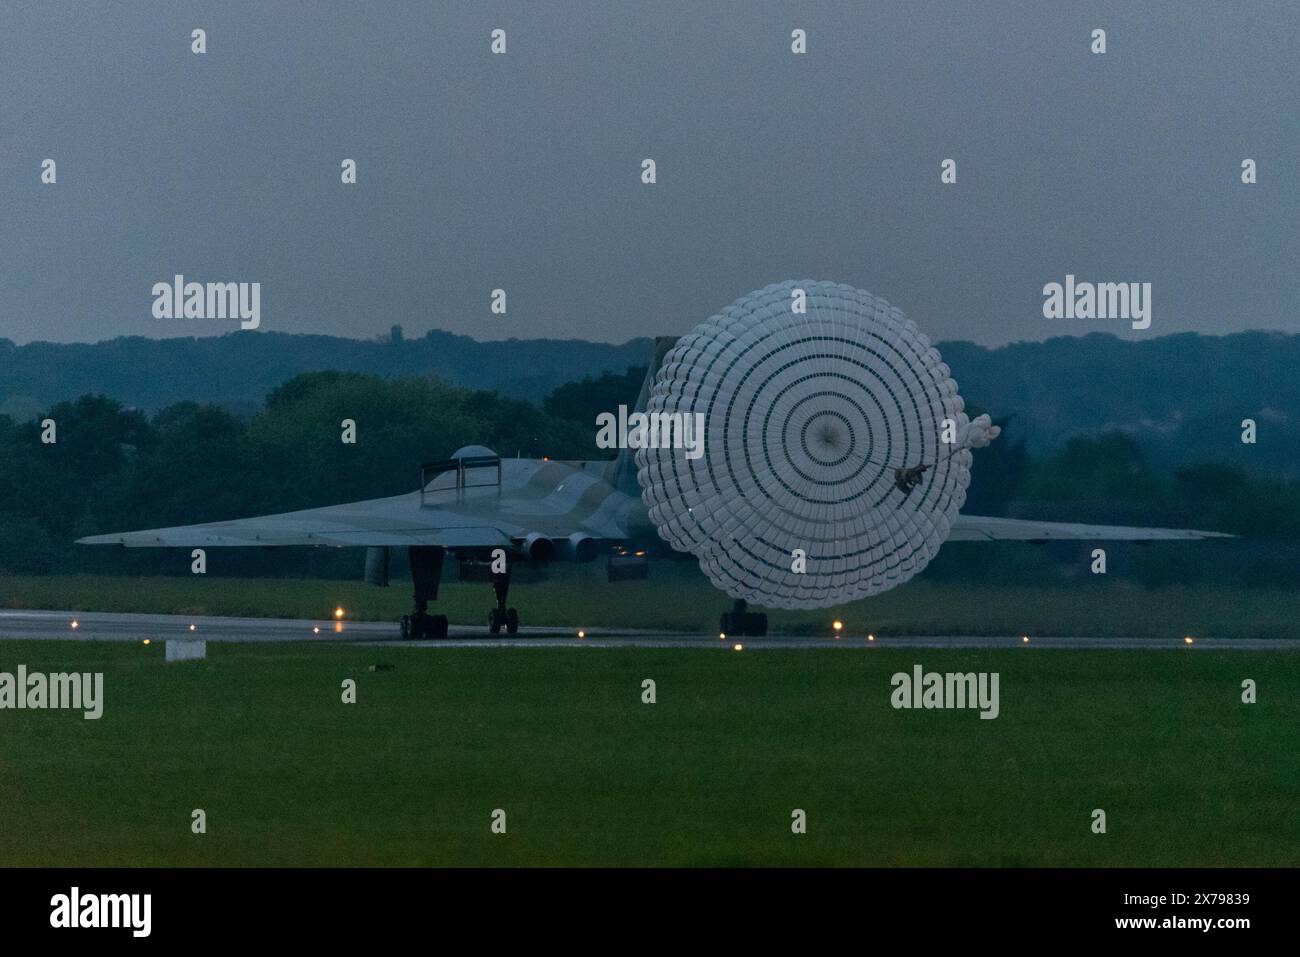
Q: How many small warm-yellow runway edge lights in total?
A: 12